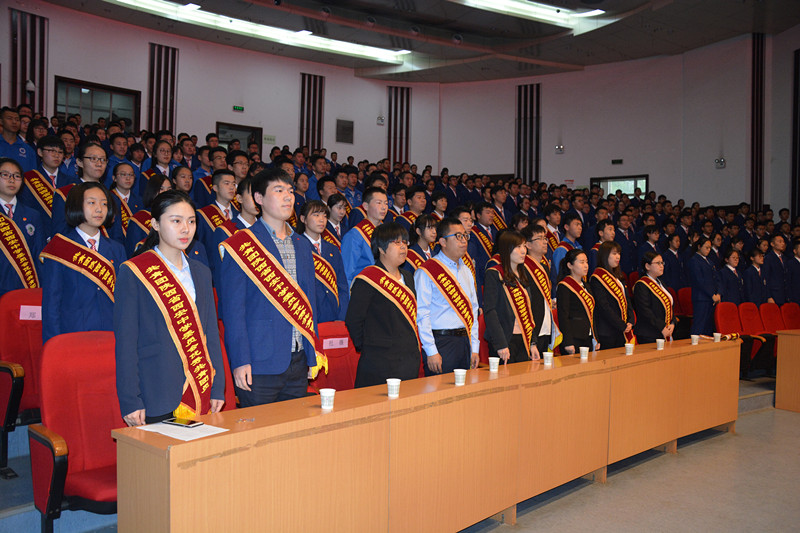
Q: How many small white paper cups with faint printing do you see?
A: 10